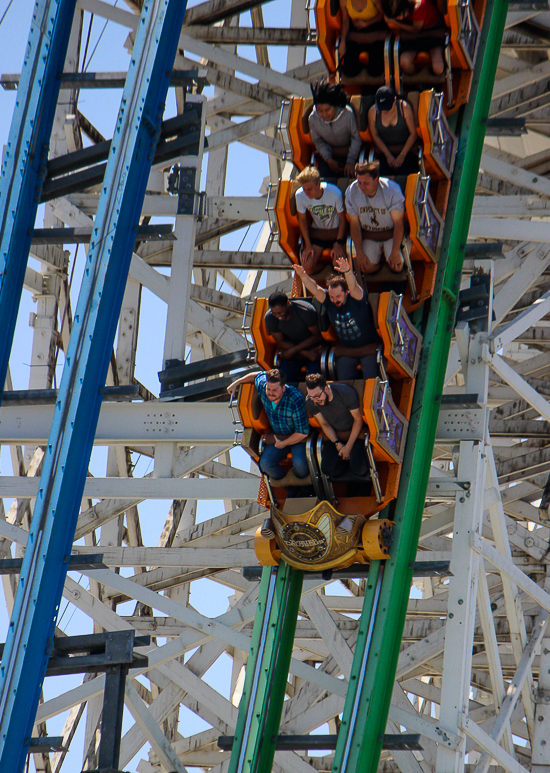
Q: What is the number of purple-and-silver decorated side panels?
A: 5